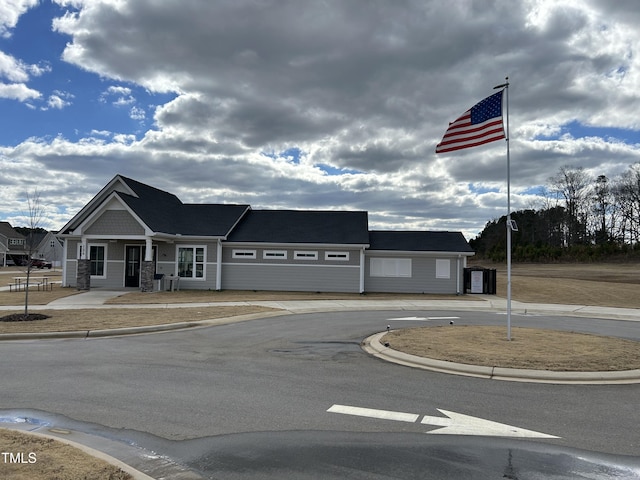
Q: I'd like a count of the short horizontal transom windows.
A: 4